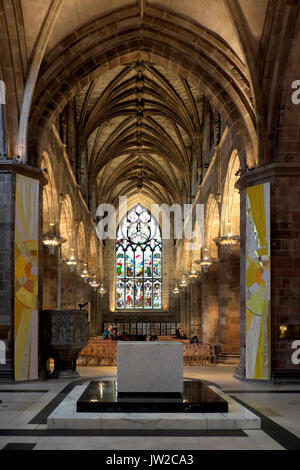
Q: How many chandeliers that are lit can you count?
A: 10